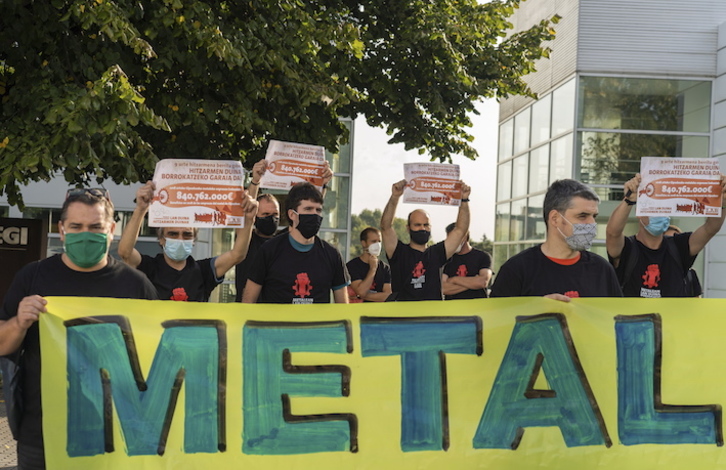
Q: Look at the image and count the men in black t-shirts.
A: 9